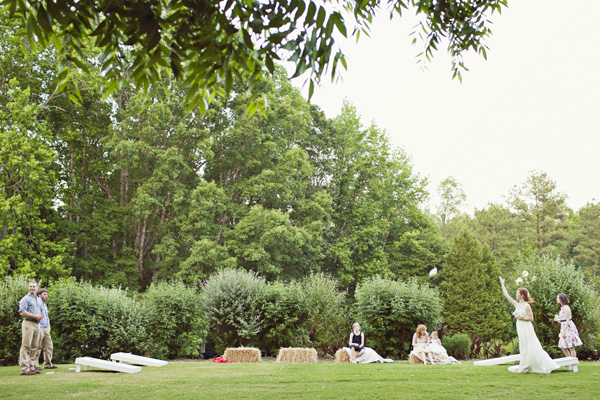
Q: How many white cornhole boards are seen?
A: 4